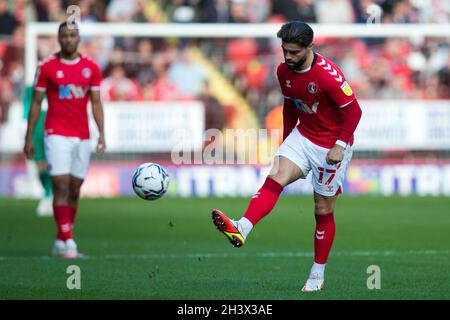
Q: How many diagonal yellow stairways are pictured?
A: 1